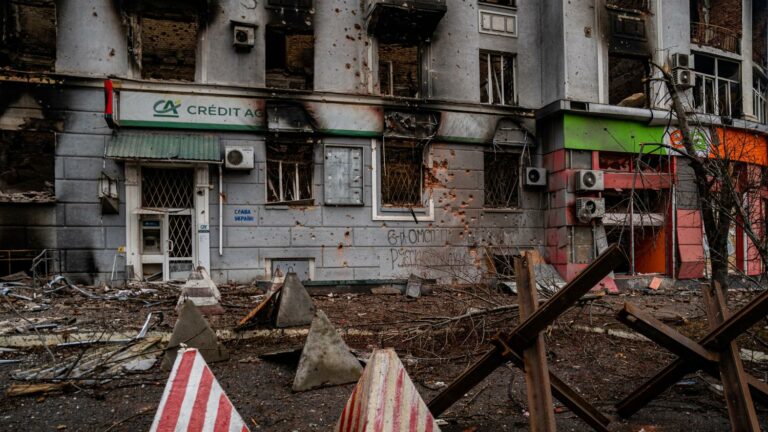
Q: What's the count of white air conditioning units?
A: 7